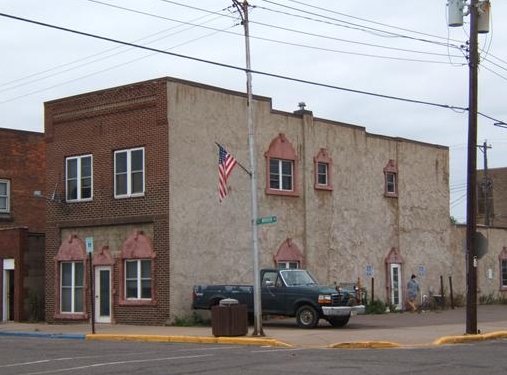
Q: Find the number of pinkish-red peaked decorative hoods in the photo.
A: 9